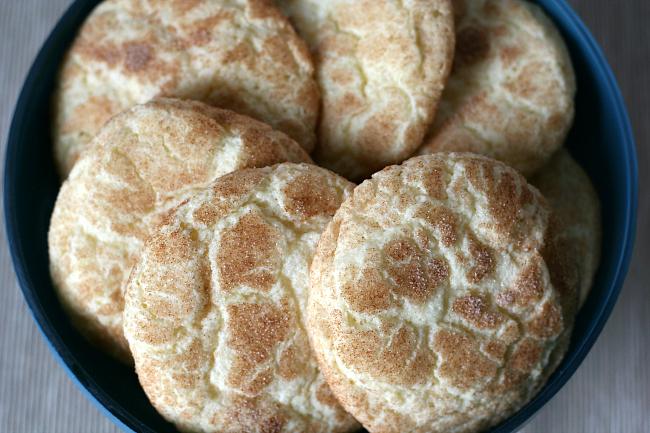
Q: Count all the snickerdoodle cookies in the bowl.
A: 7